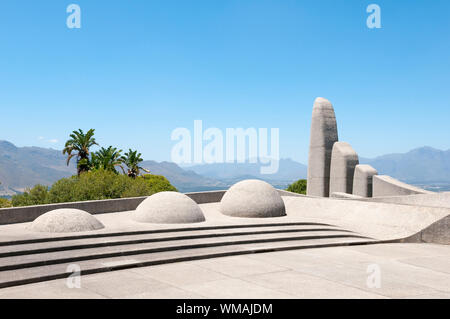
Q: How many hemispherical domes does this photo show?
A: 3